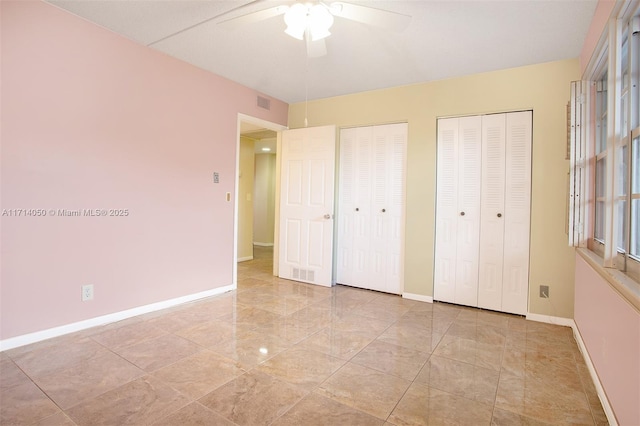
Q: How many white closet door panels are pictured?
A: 8